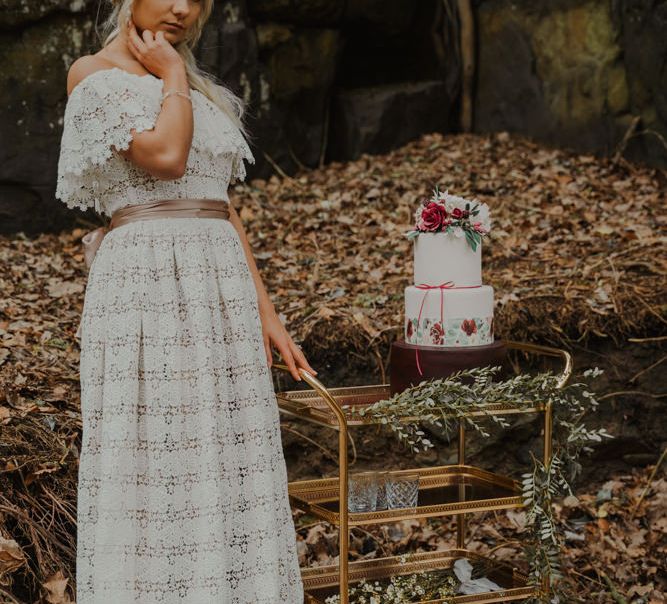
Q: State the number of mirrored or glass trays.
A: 3